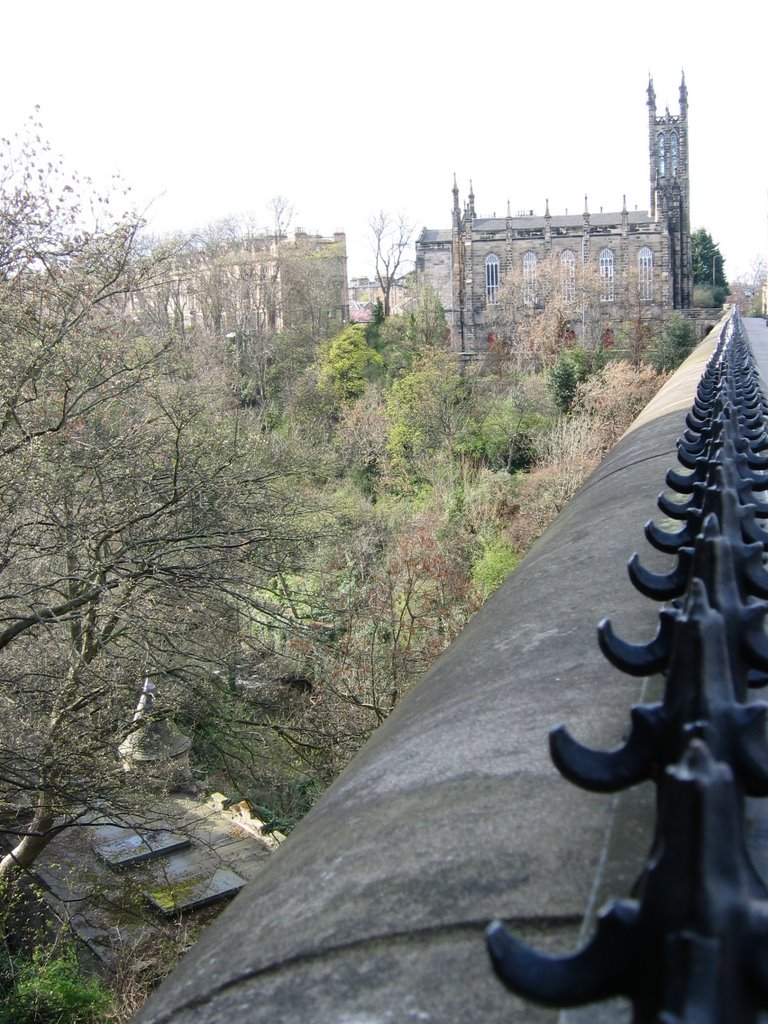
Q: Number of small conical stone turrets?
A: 1